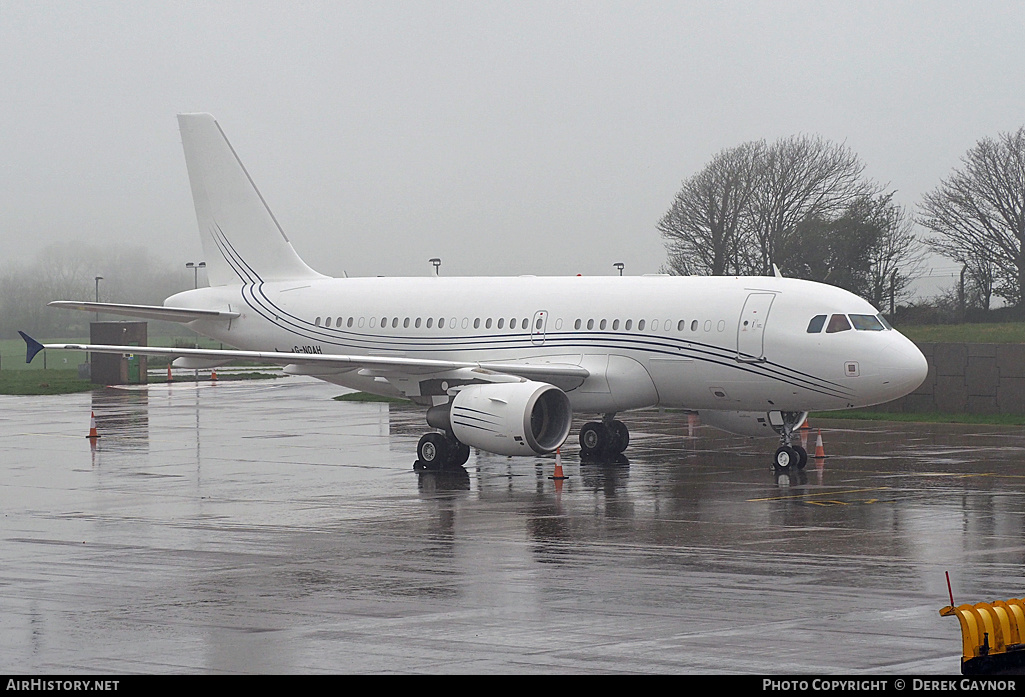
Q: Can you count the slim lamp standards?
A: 4